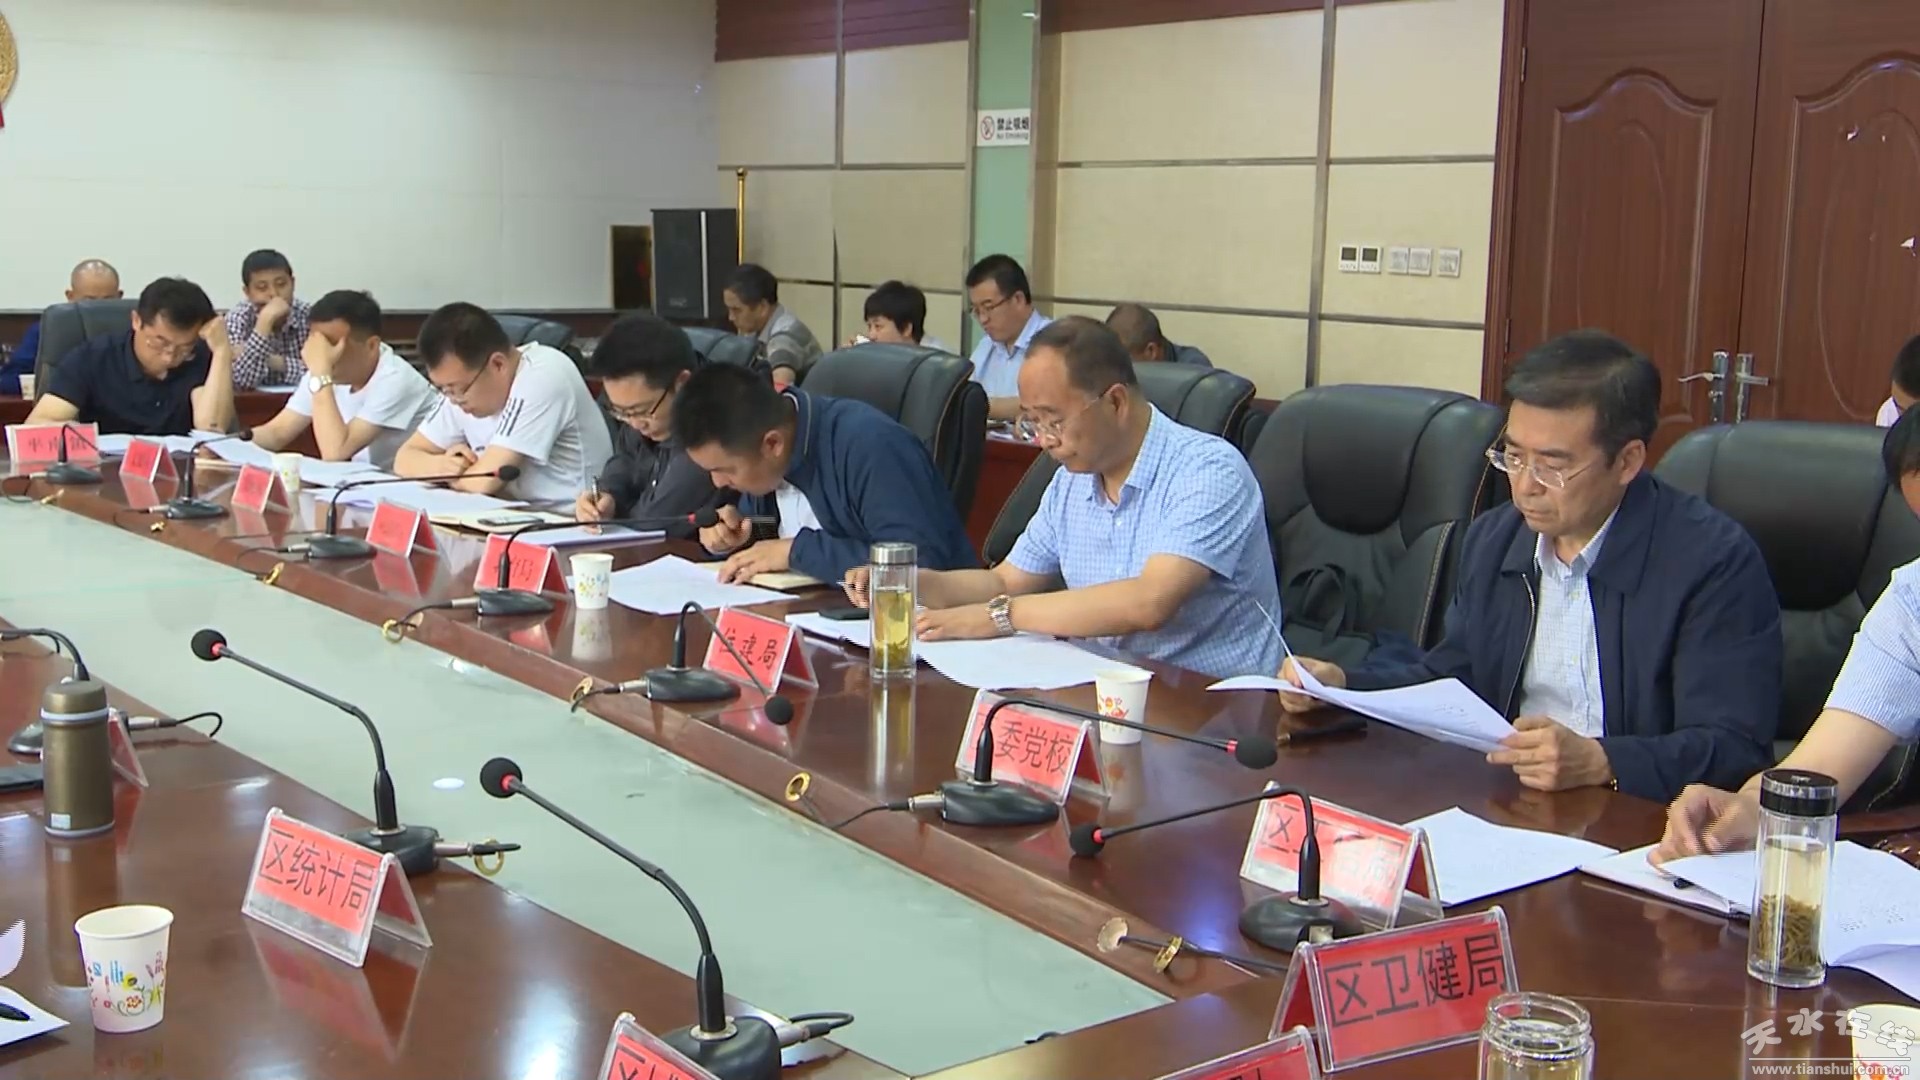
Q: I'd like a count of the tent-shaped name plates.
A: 13